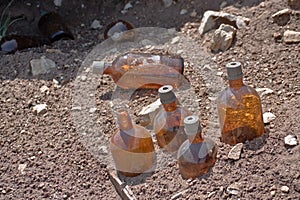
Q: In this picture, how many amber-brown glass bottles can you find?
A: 5